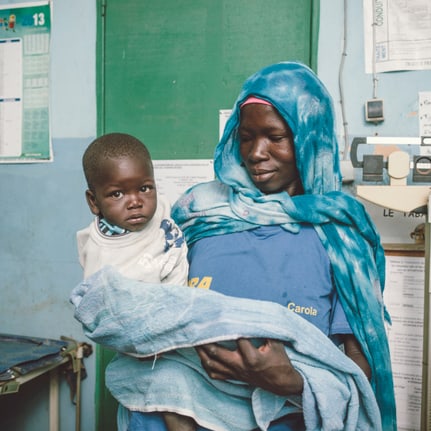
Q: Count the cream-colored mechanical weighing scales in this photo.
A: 1